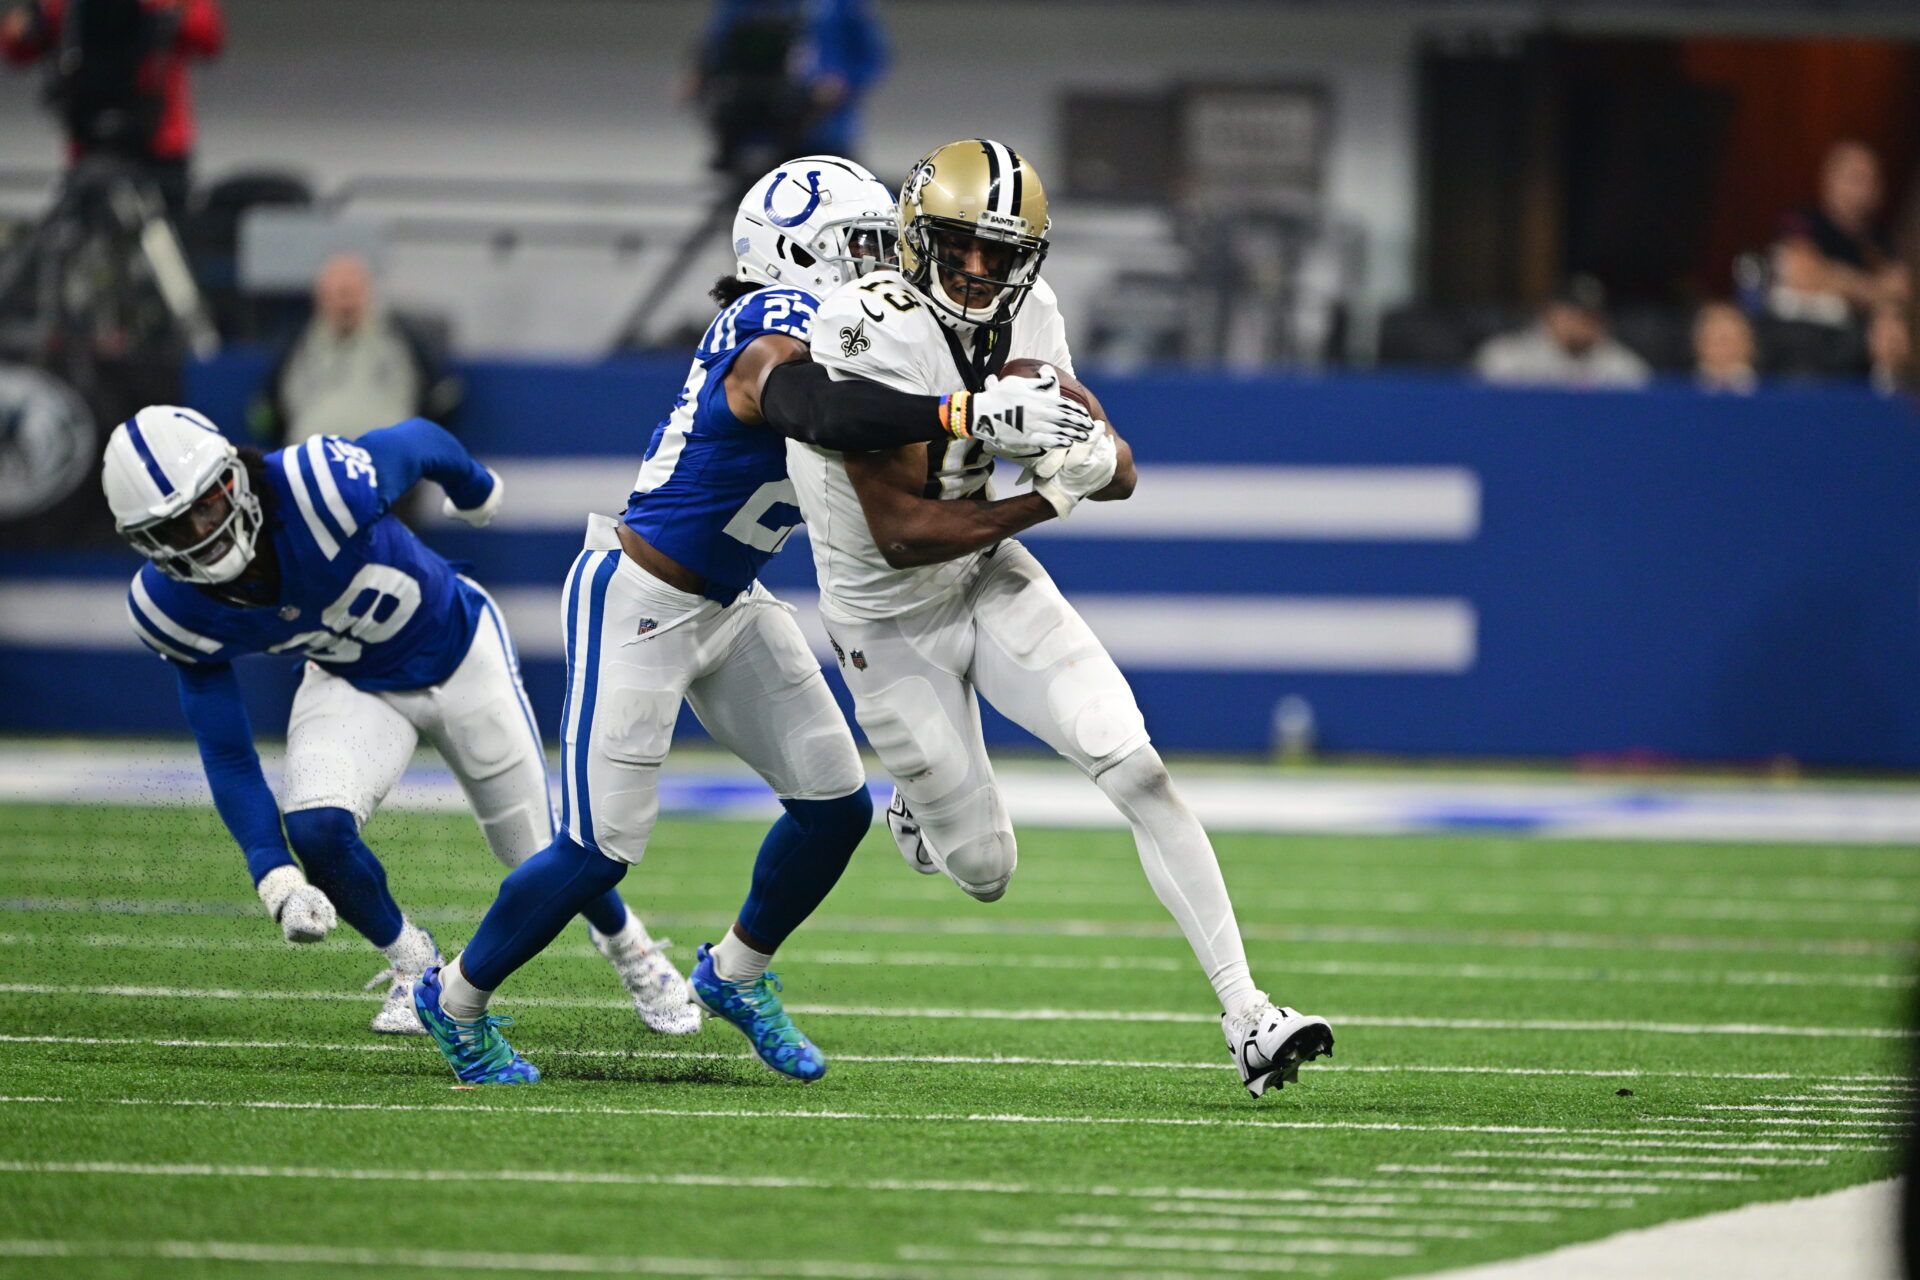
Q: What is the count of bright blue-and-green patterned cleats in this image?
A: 2